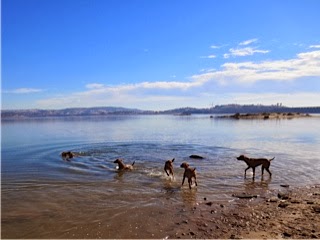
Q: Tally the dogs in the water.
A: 5